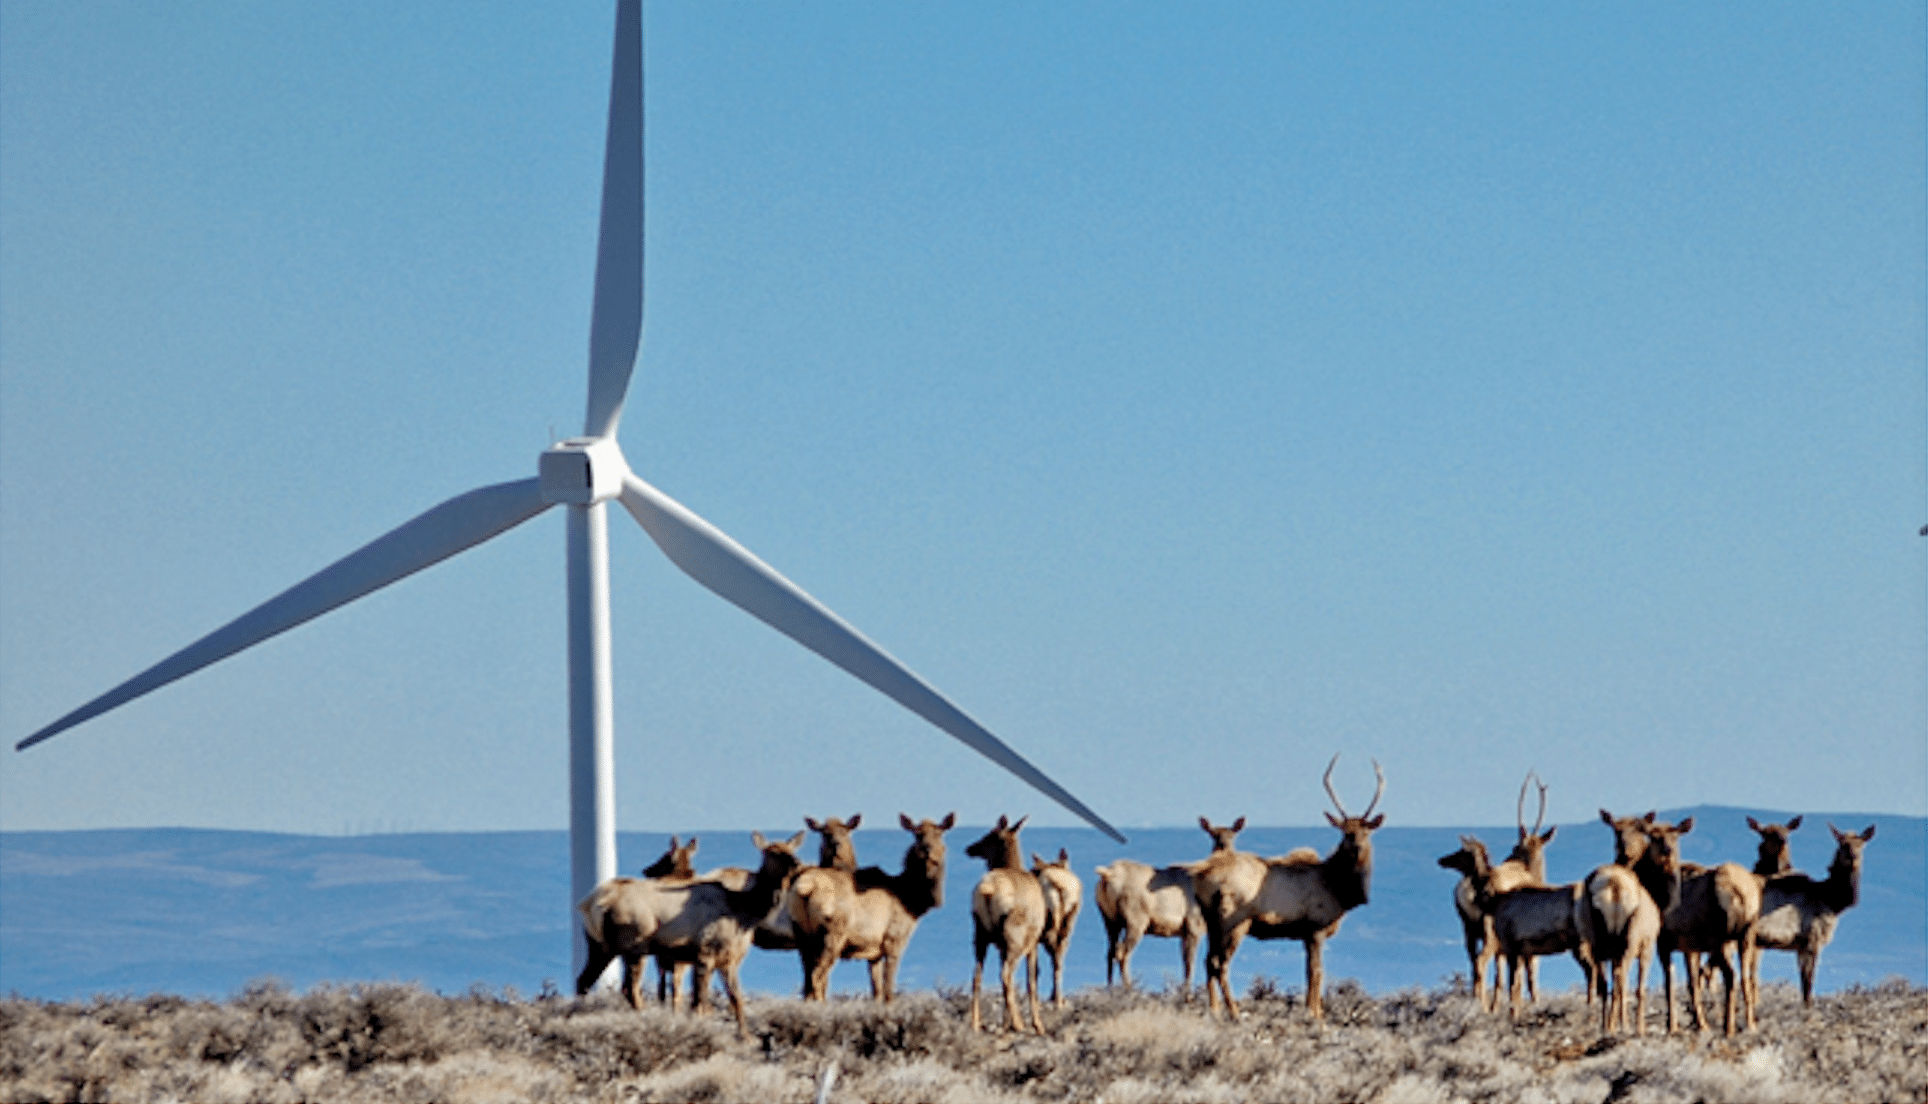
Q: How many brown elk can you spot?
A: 14